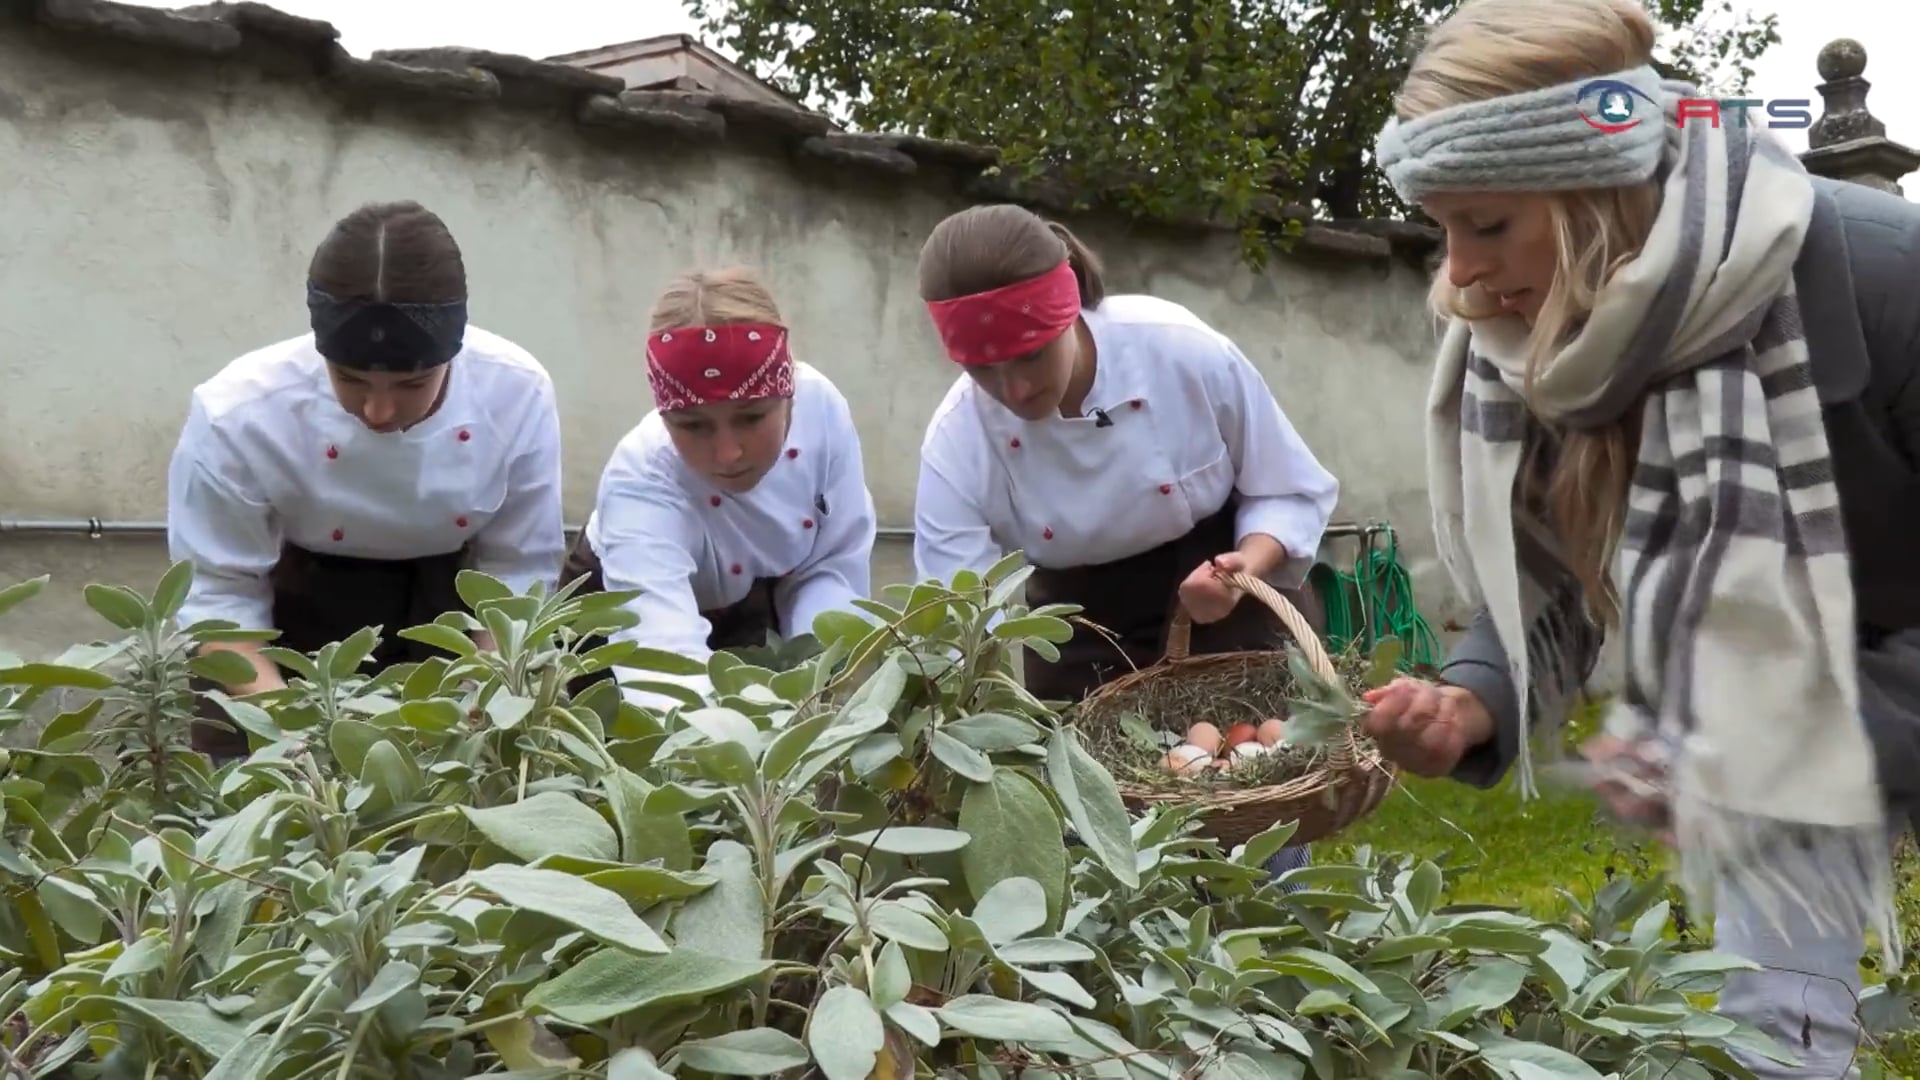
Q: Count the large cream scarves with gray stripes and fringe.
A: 1